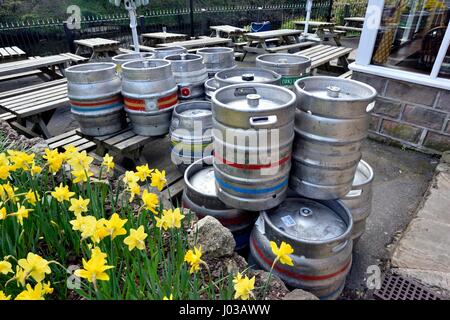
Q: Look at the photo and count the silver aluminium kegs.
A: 15